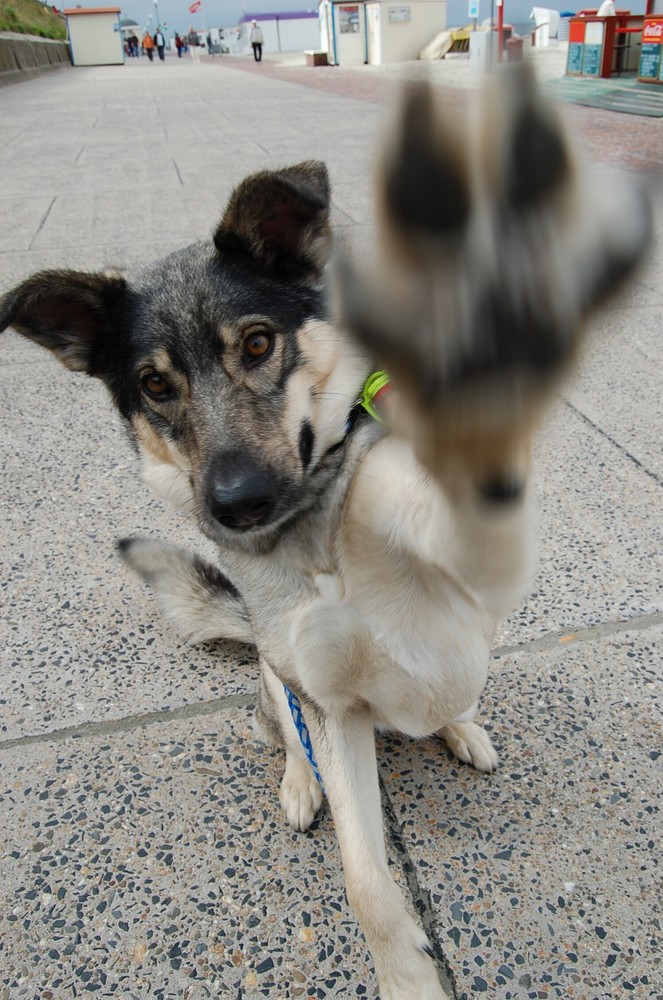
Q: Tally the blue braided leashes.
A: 1